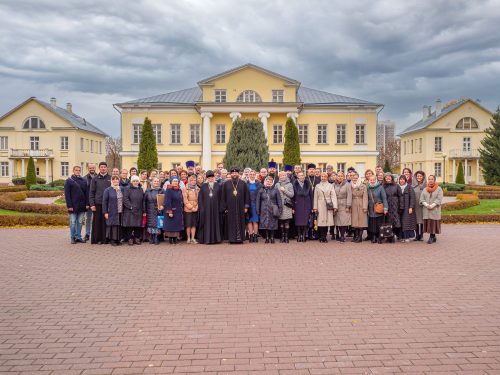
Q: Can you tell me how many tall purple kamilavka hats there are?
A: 3